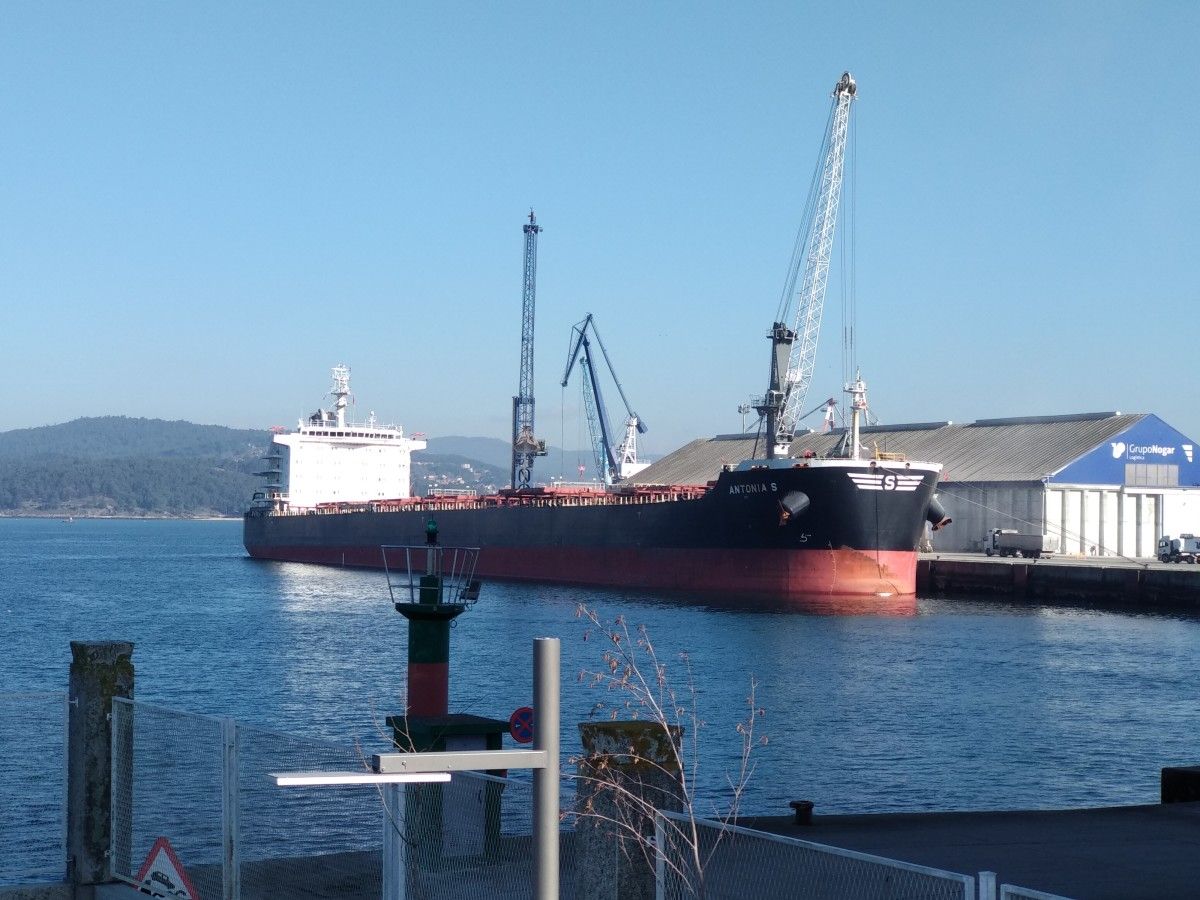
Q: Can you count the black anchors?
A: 2